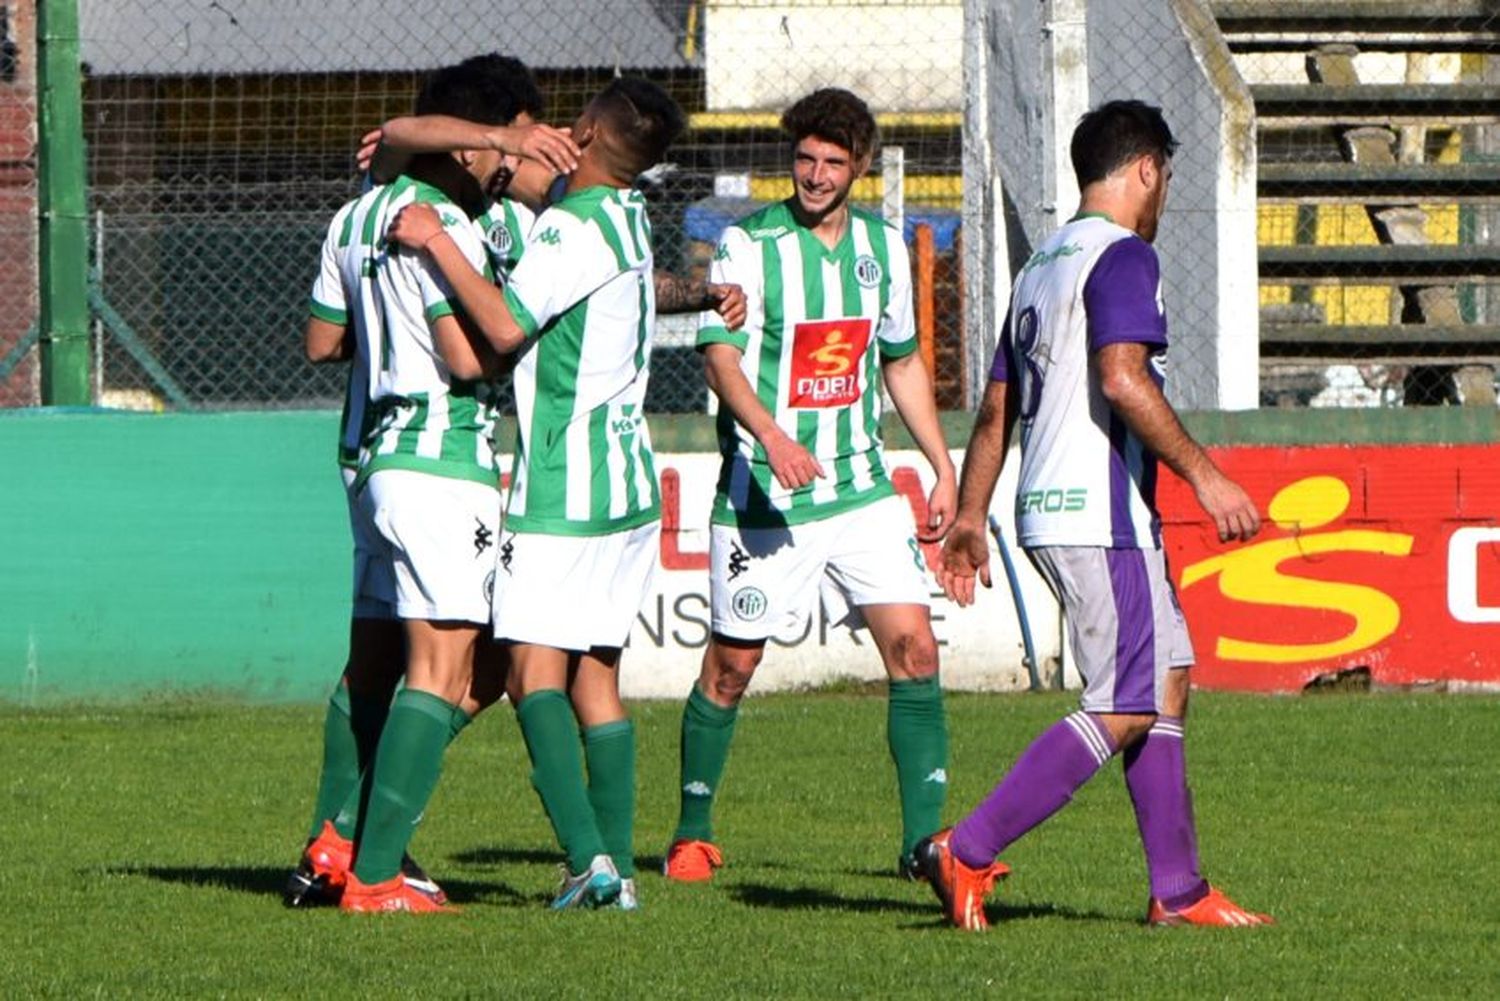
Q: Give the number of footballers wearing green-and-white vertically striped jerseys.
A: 4